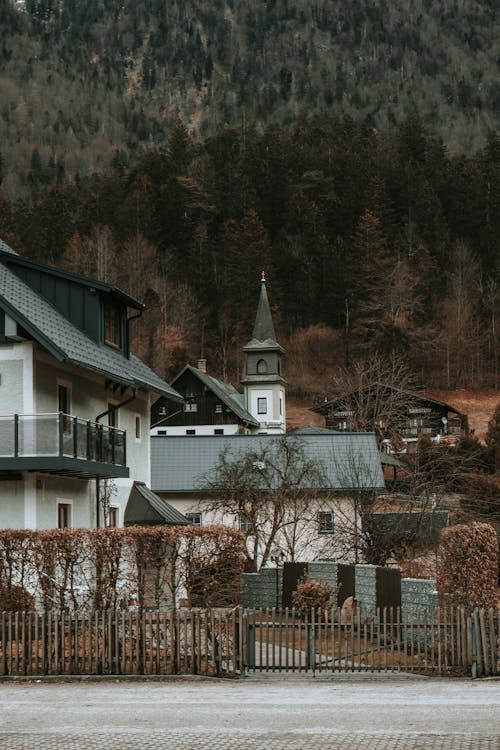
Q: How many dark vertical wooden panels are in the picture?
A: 3